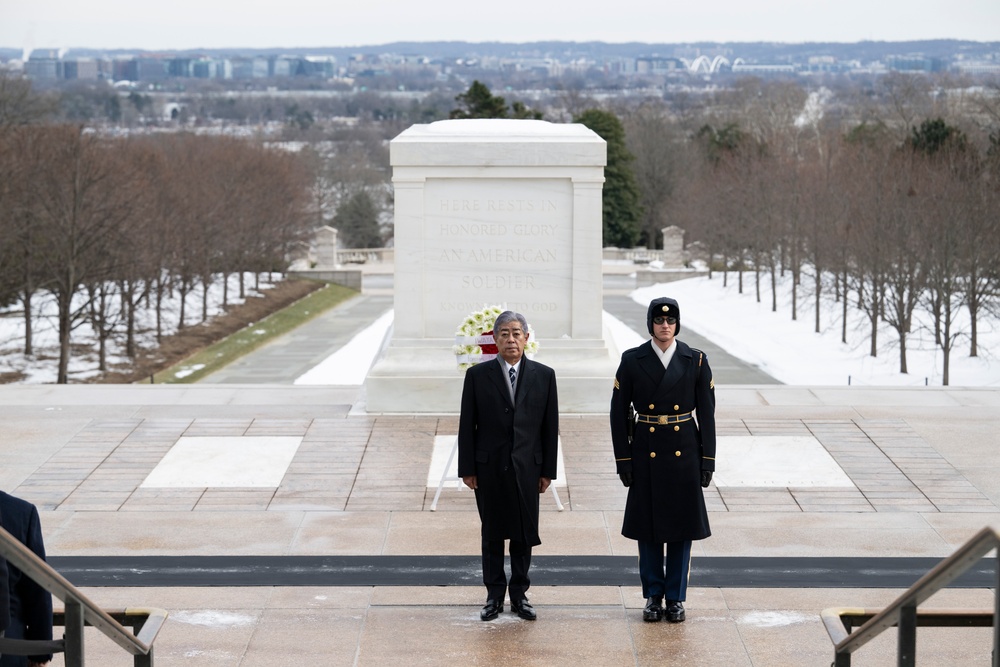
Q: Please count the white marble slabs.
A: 3